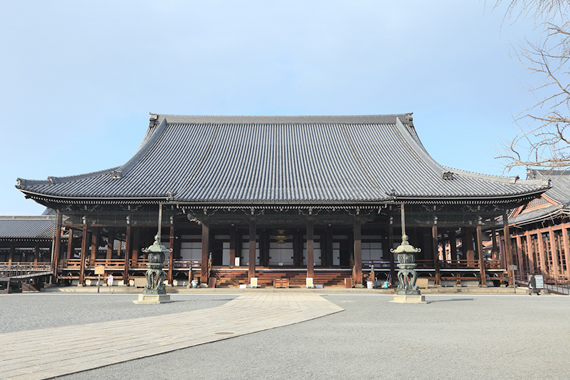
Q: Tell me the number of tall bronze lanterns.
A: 2